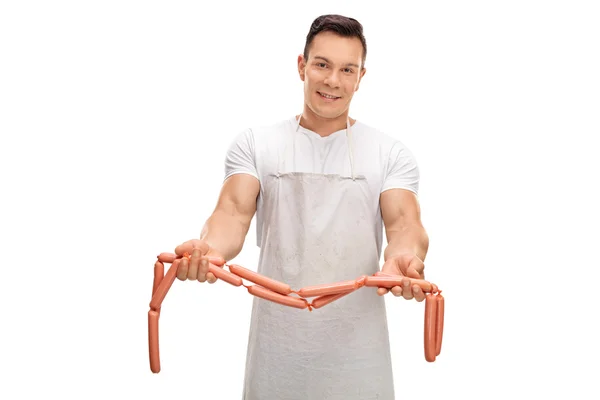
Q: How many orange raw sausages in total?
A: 13